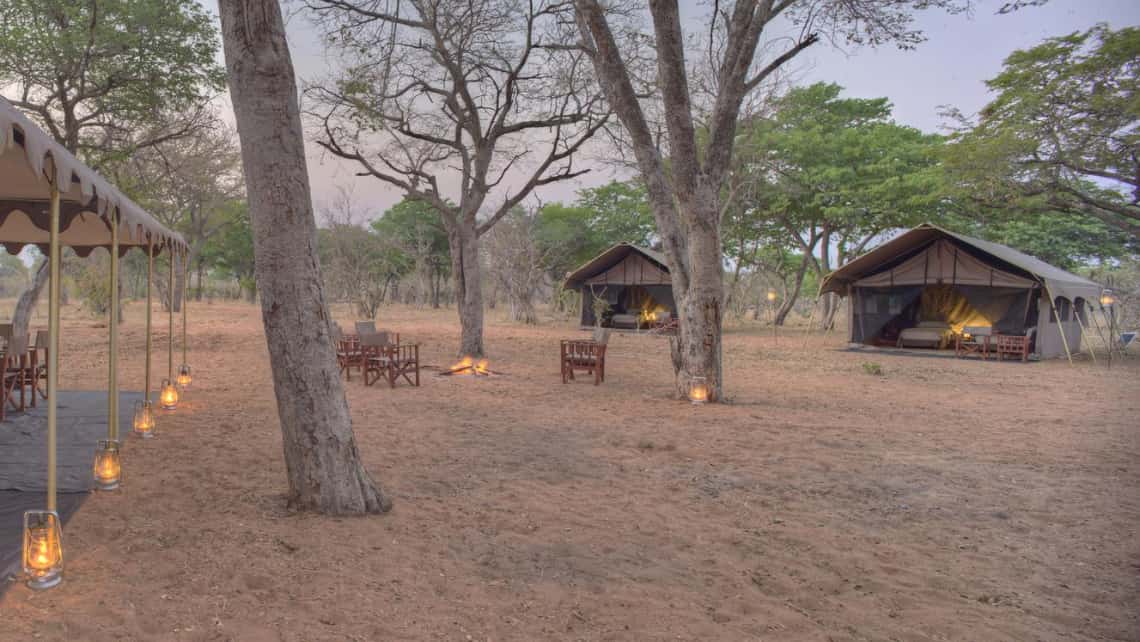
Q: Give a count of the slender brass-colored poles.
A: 5